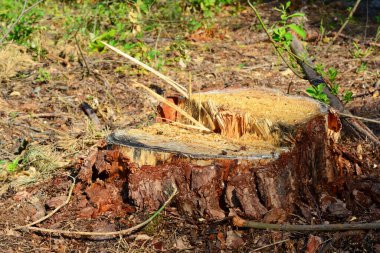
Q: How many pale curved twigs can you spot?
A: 2